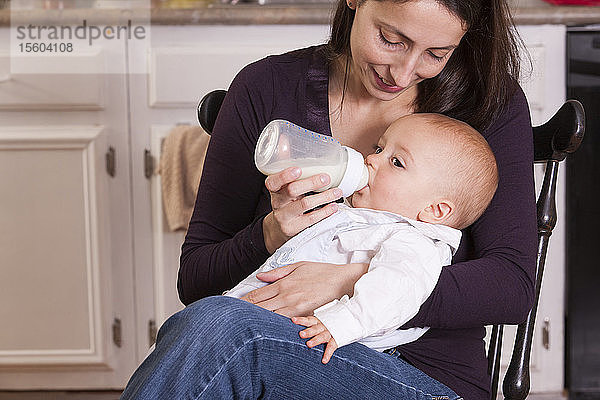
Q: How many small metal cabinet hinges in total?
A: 5